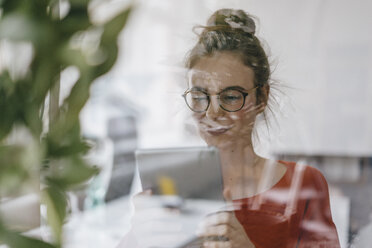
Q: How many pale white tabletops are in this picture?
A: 1